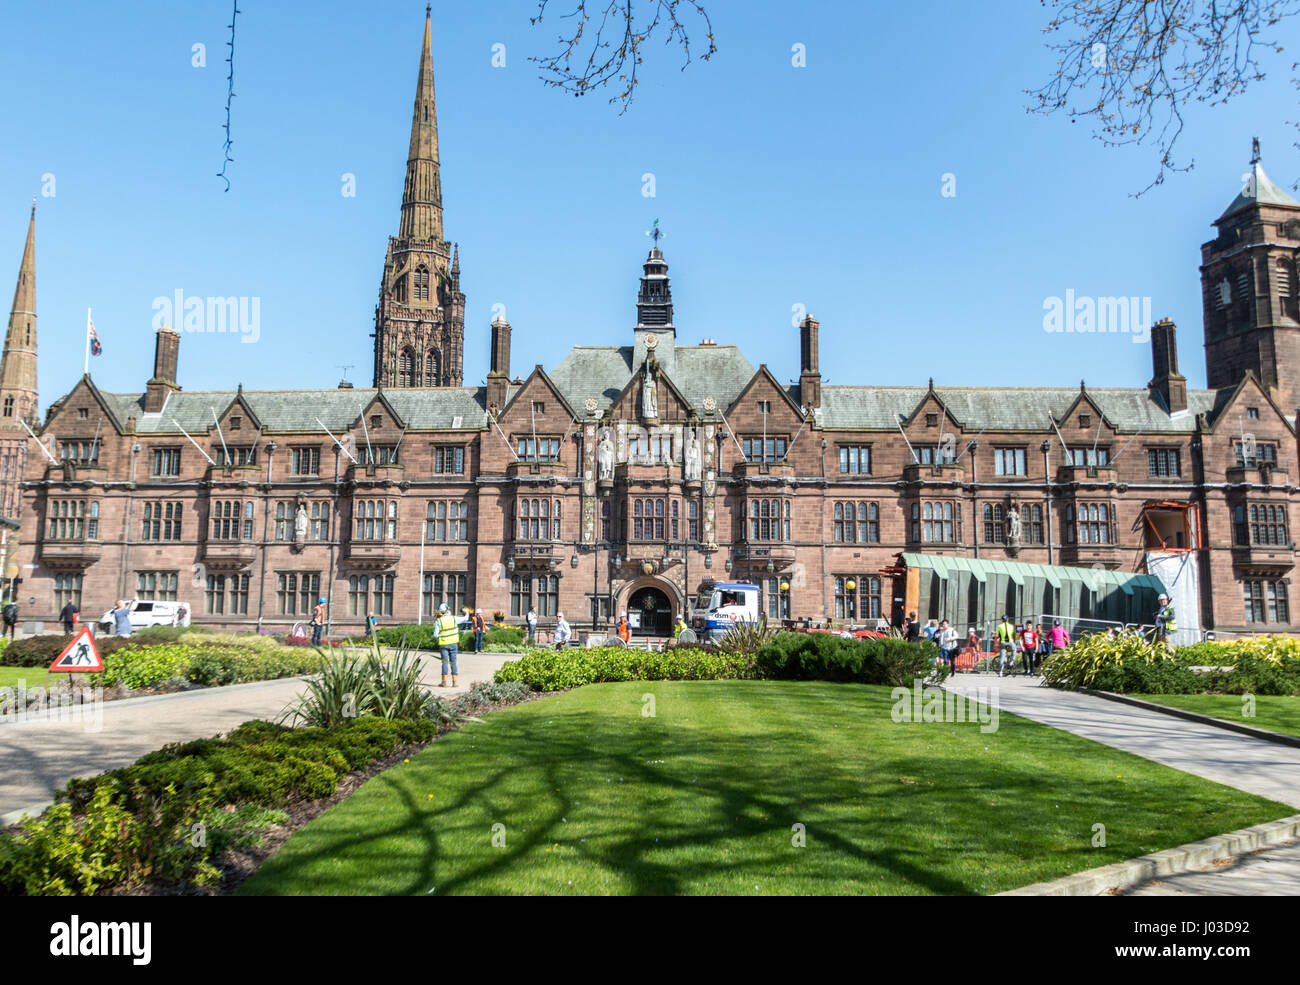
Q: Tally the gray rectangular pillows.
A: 0